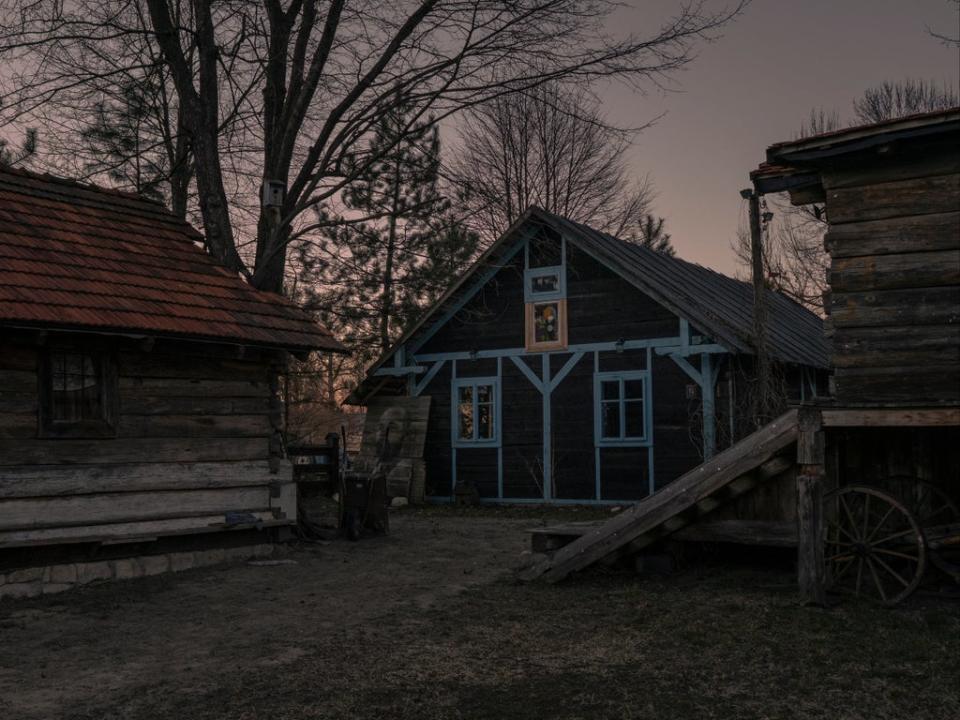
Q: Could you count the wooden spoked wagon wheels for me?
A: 2